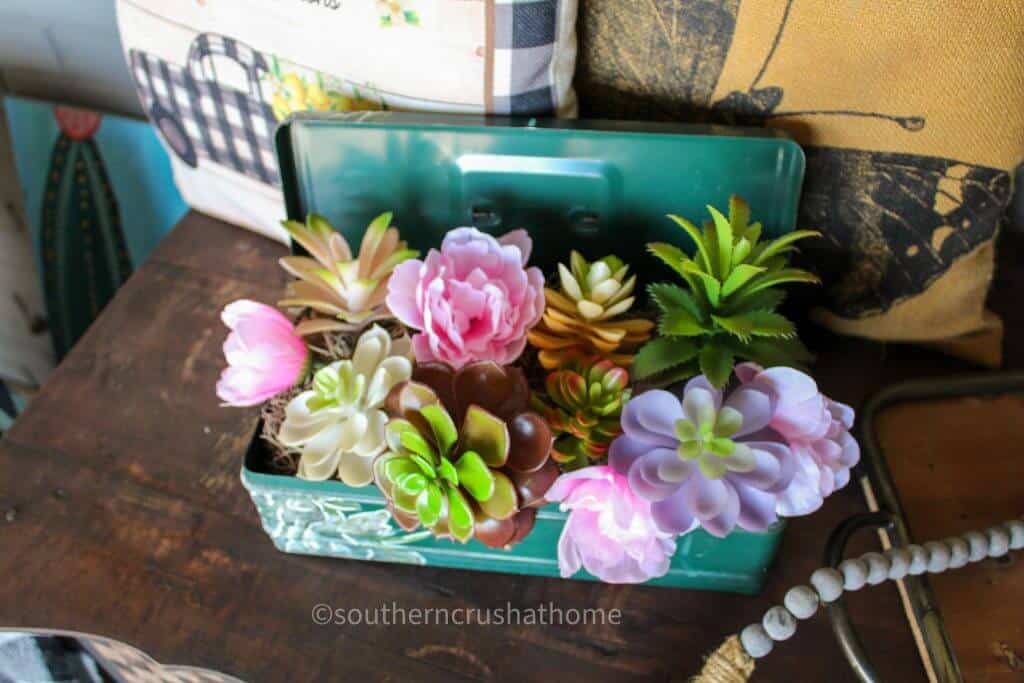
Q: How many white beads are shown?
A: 13